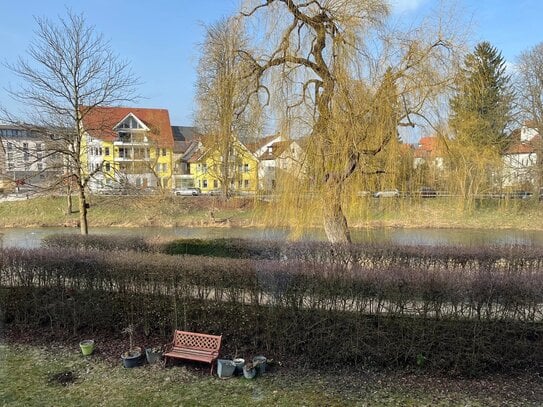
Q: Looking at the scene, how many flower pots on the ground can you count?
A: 7